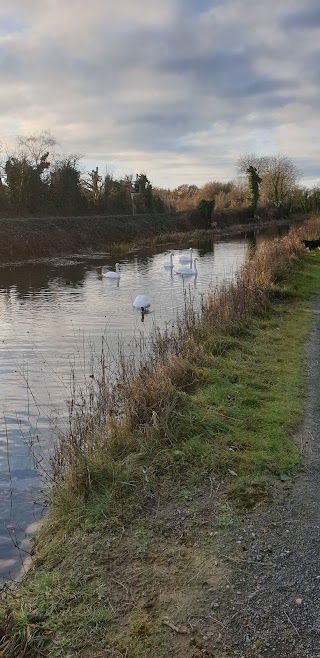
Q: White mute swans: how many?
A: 5